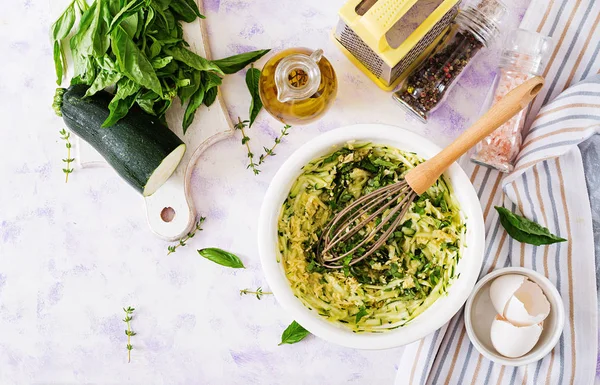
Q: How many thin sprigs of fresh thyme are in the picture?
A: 6